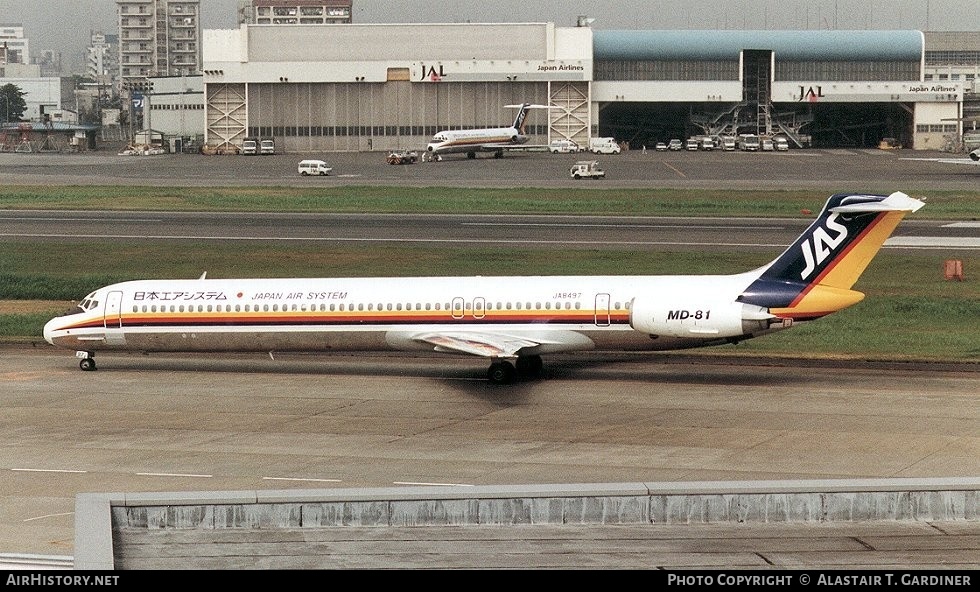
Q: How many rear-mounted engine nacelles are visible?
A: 2